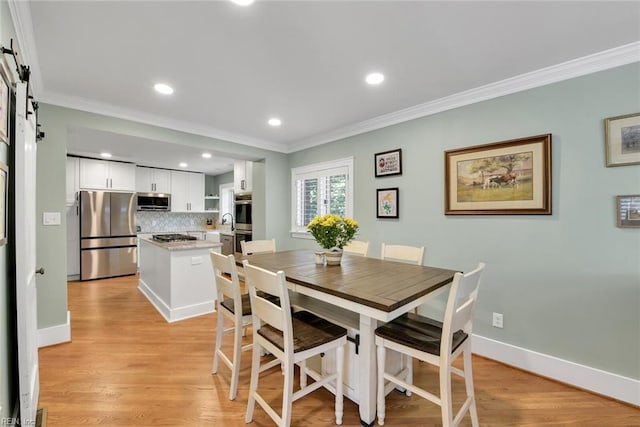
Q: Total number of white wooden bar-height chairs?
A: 6